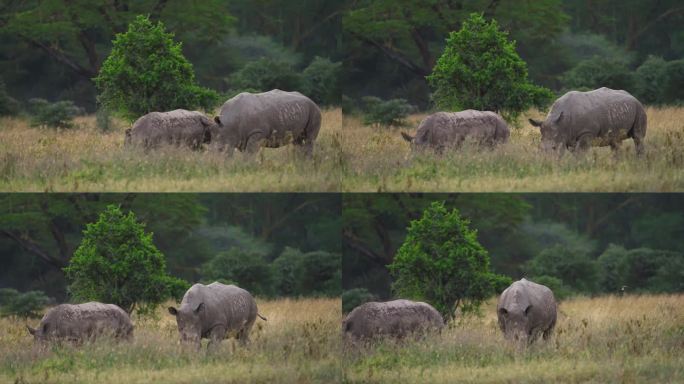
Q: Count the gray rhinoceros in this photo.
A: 8